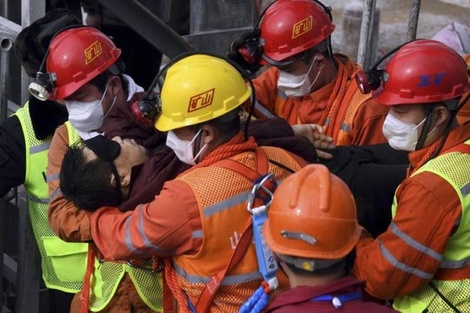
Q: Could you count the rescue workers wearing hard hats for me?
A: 5